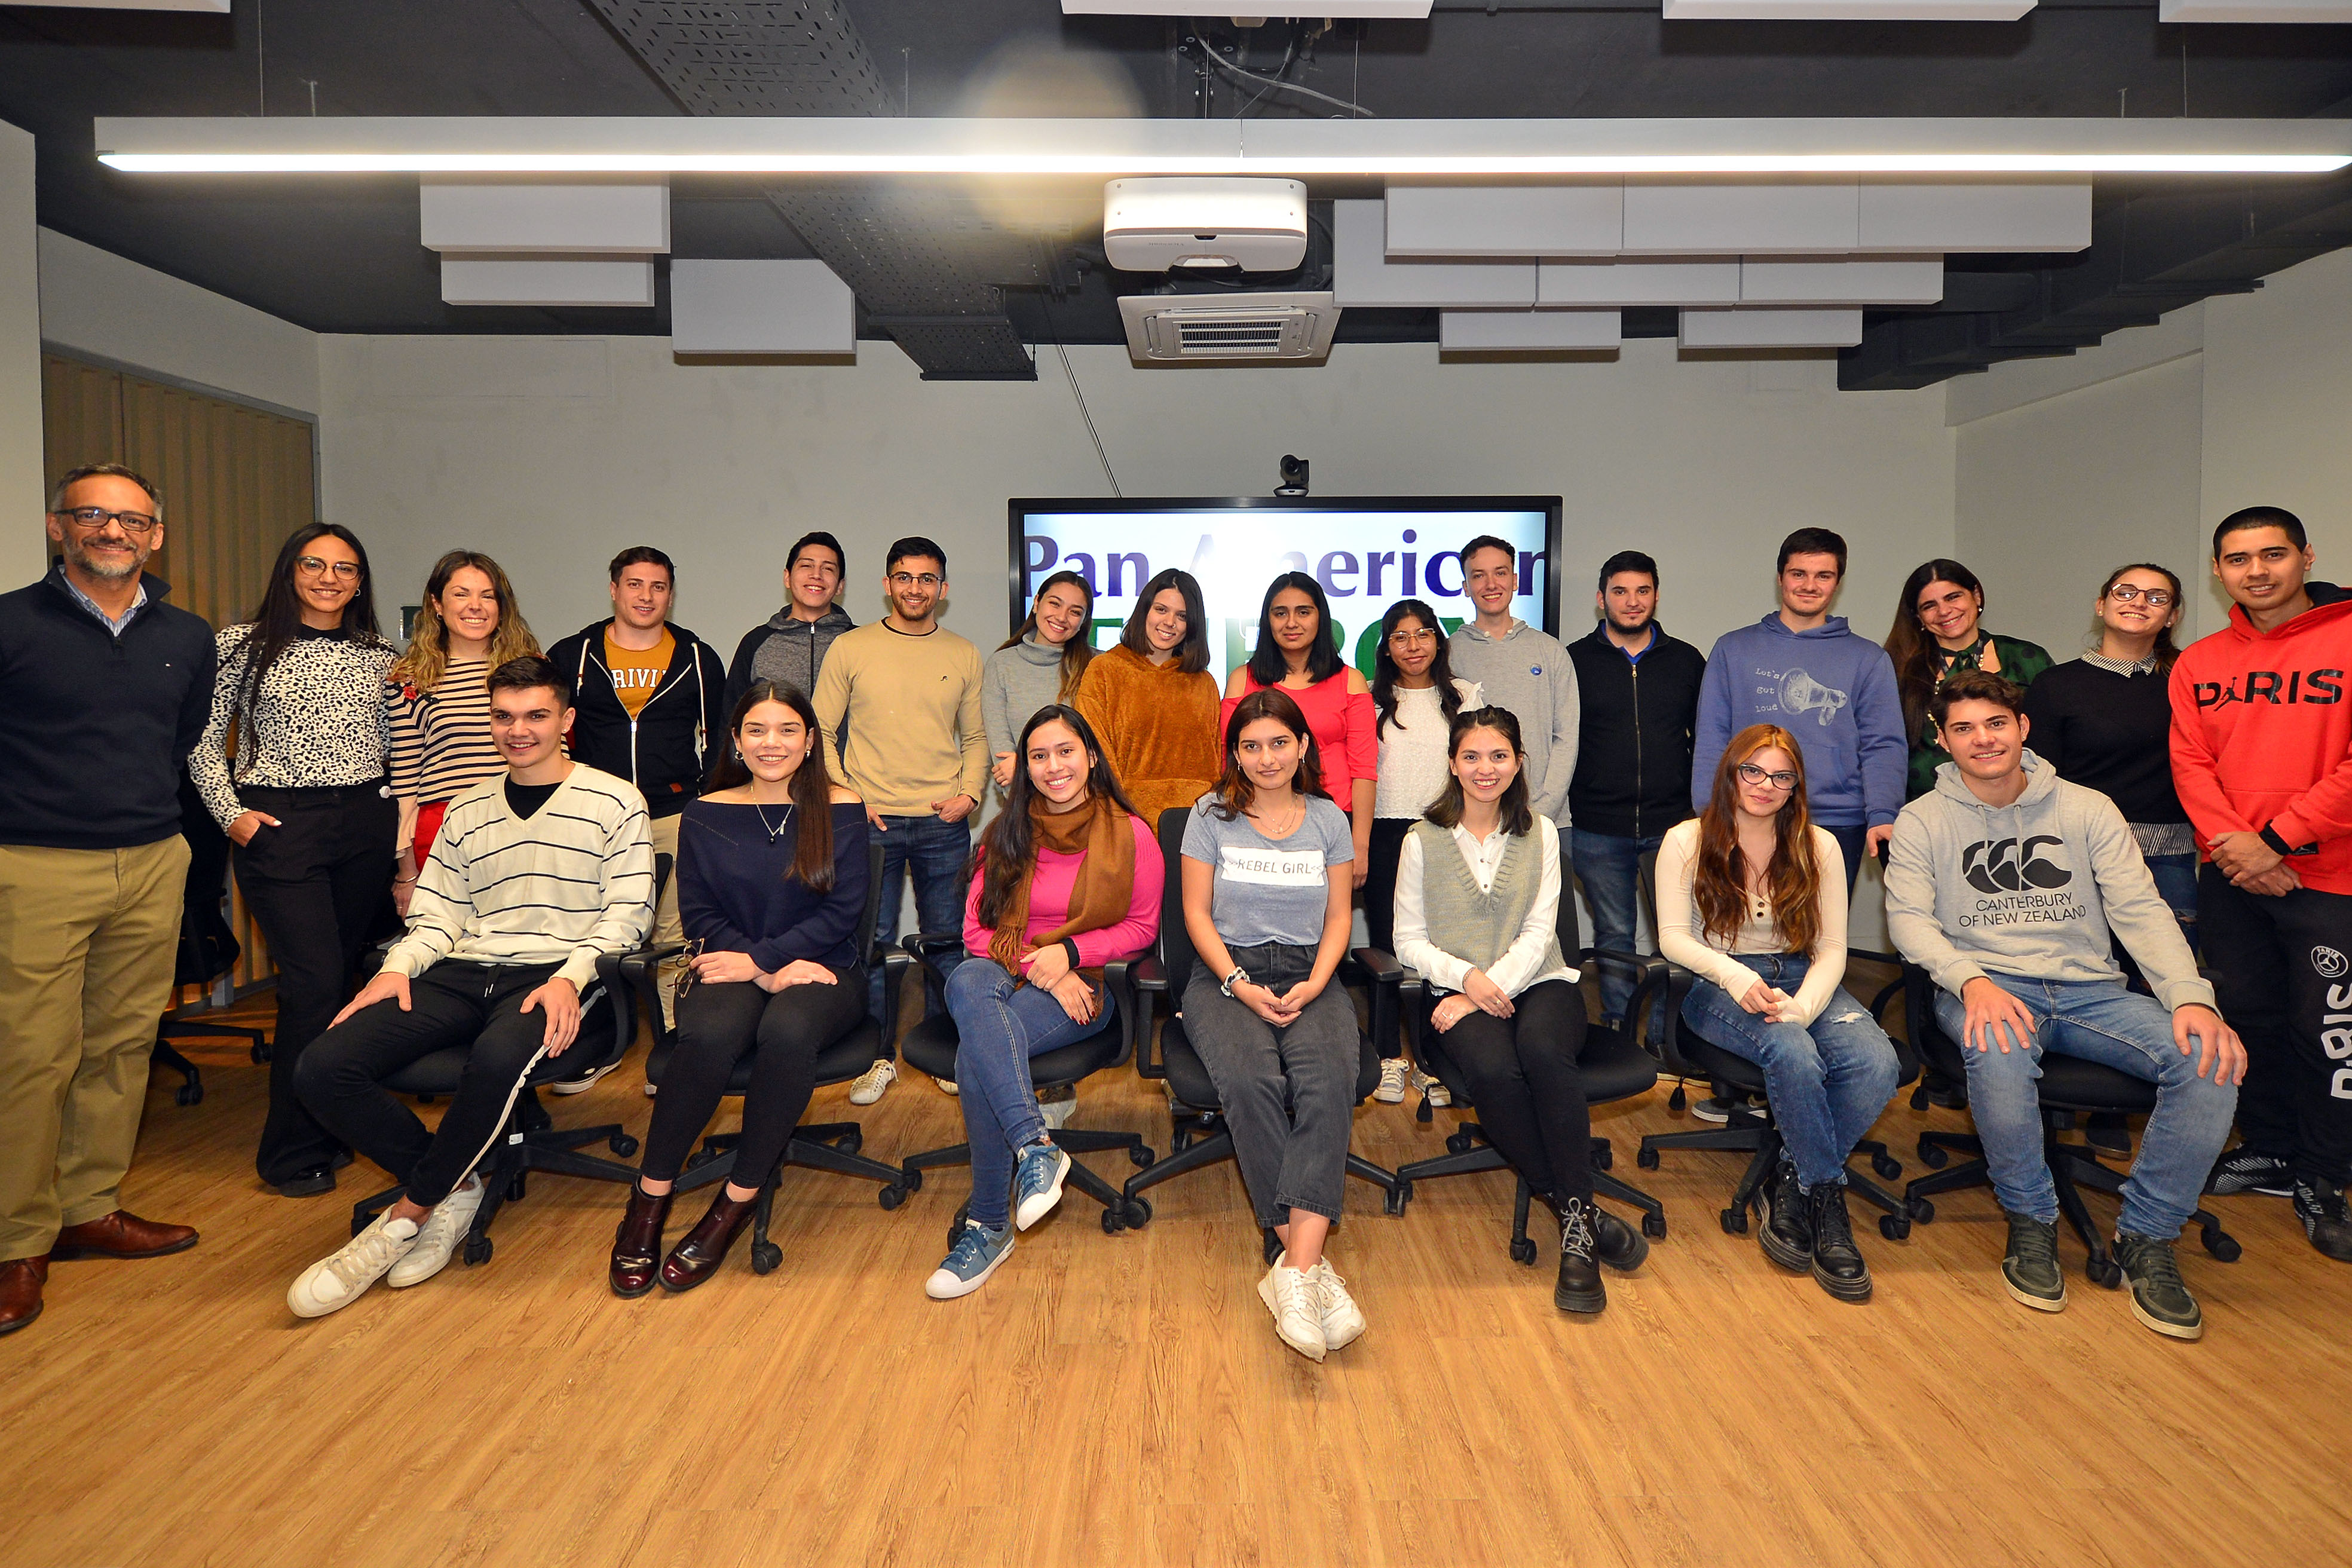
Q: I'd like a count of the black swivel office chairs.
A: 8